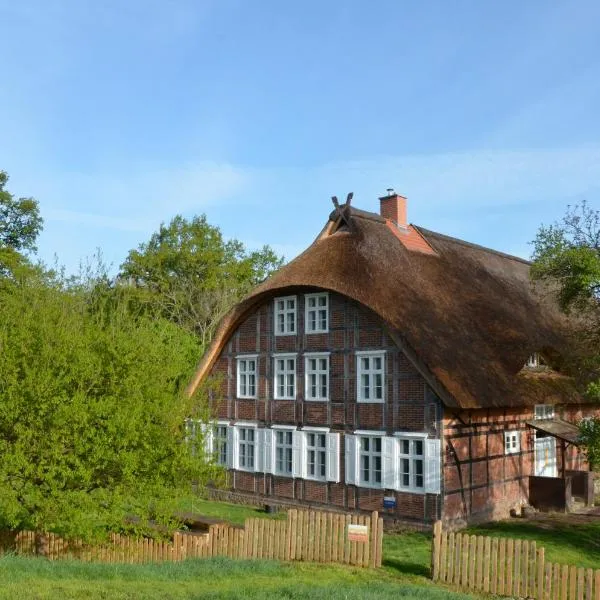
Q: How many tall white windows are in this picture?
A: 12